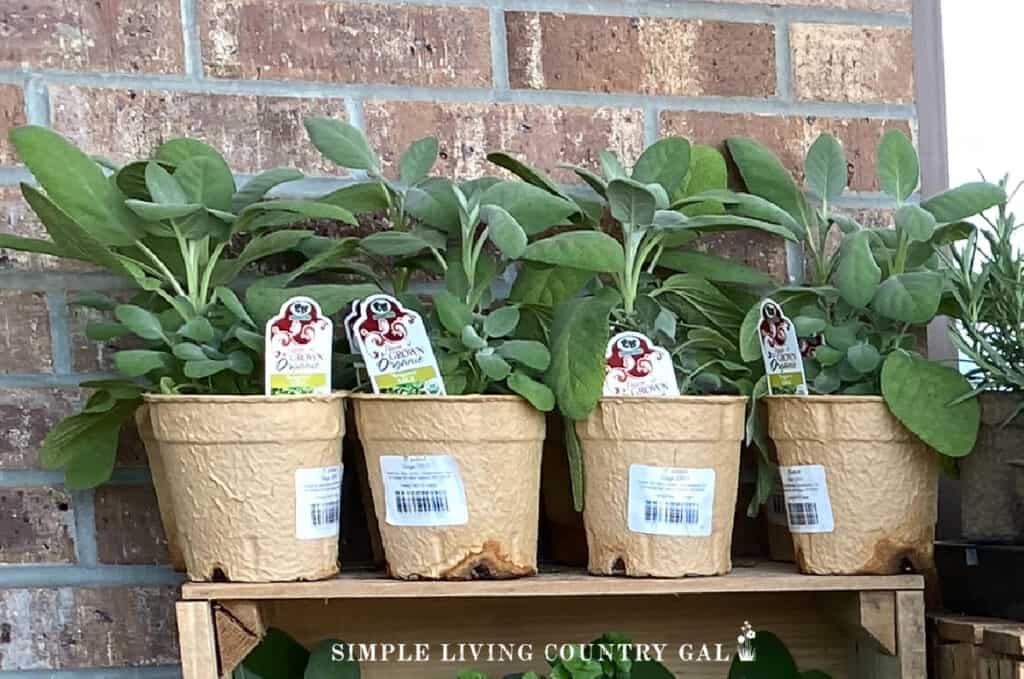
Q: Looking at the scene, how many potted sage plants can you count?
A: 4